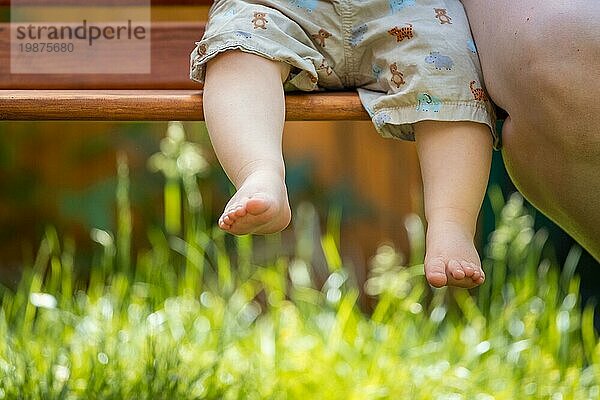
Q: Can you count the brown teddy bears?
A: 4